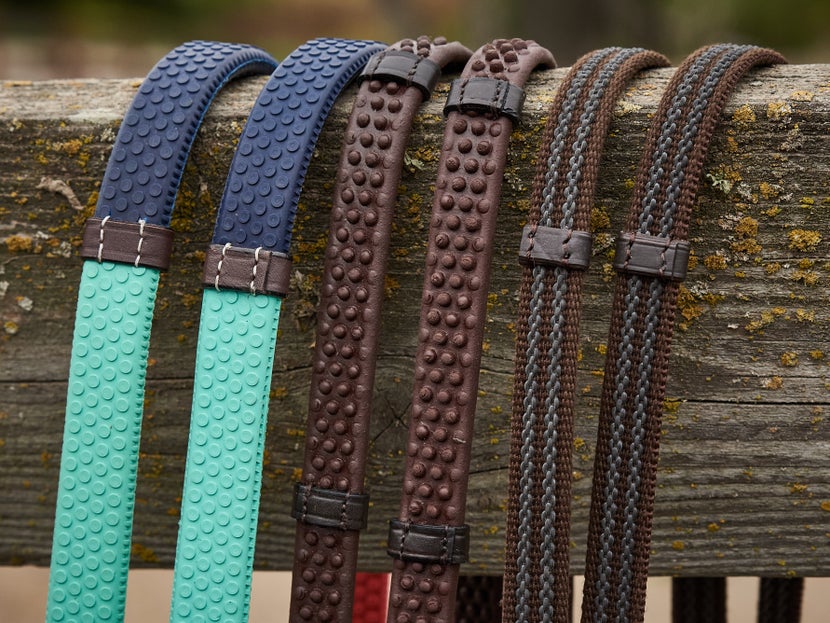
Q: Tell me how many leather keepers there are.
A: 8